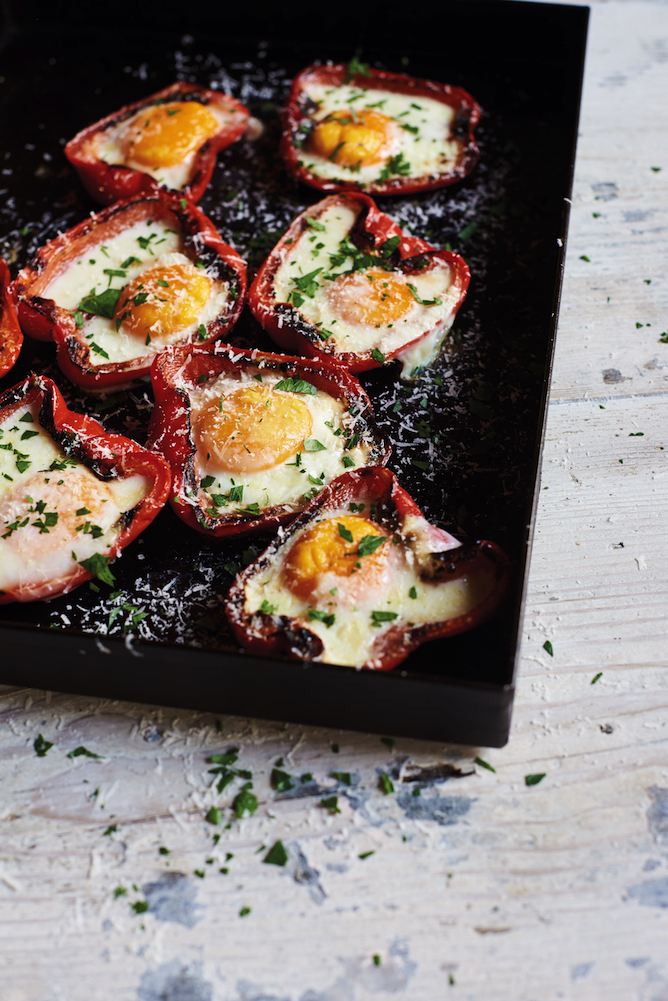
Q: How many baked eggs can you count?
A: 7